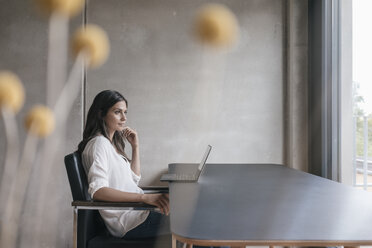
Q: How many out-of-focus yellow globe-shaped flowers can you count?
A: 5